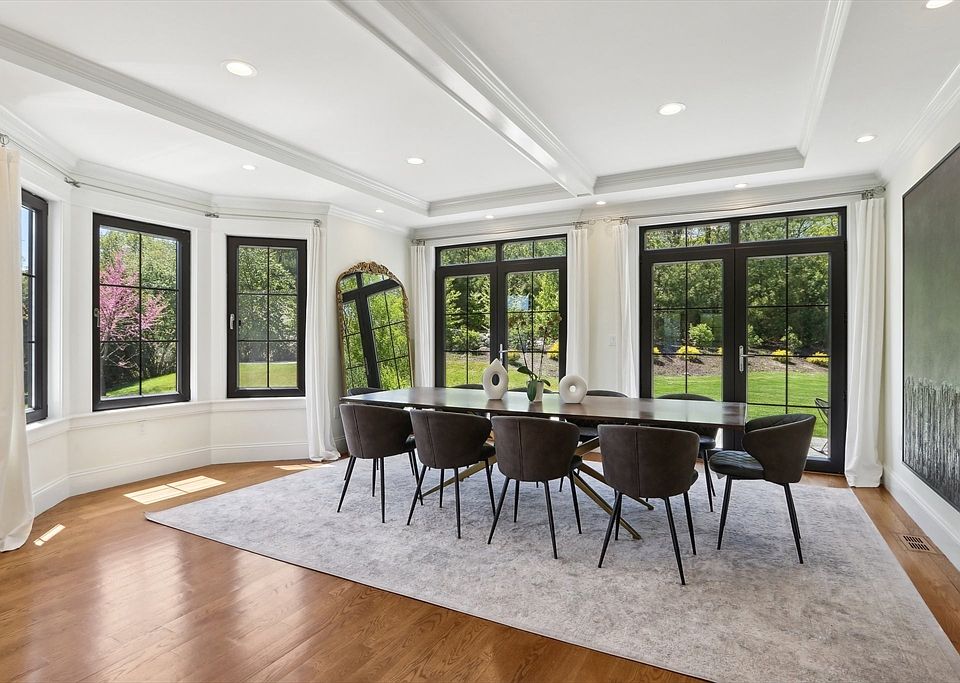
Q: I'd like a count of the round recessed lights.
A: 10